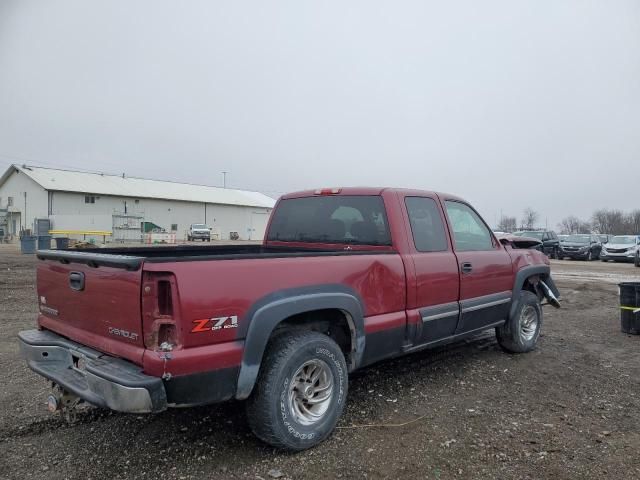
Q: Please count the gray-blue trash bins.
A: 3